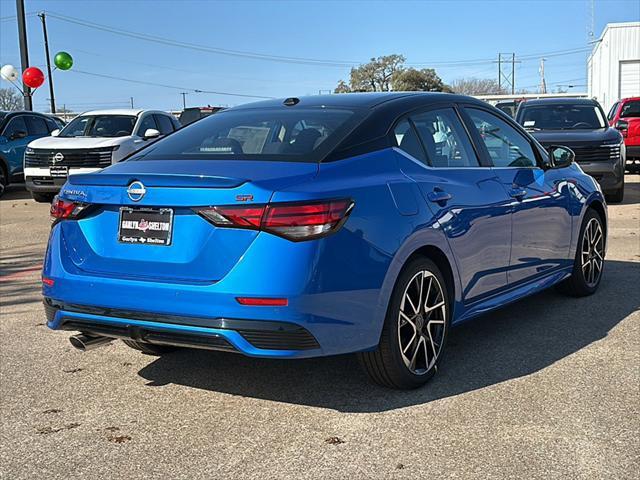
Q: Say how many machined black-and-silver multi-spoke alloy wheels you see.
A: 2